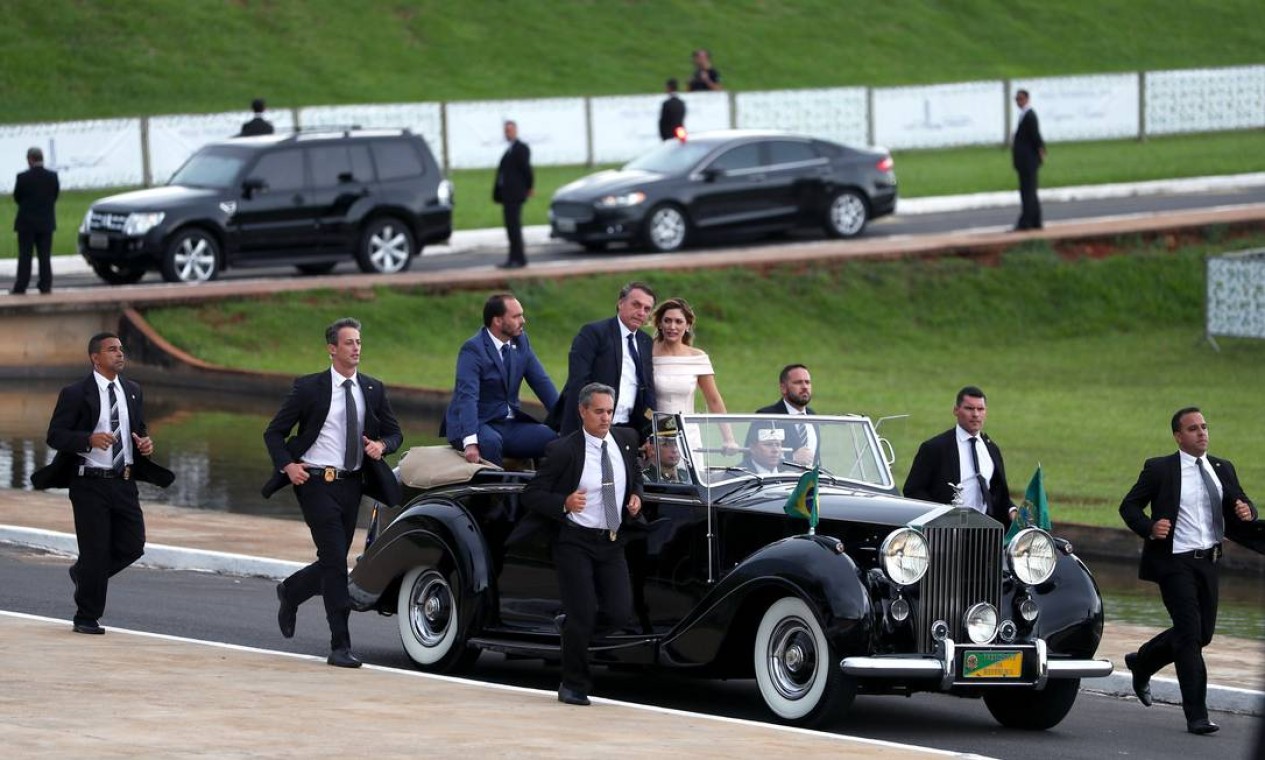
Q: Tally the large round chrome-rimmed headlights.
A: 2